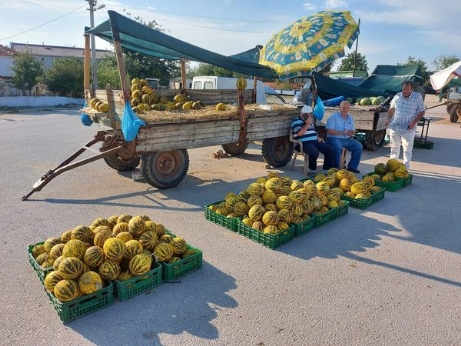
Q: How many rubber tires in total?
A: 7